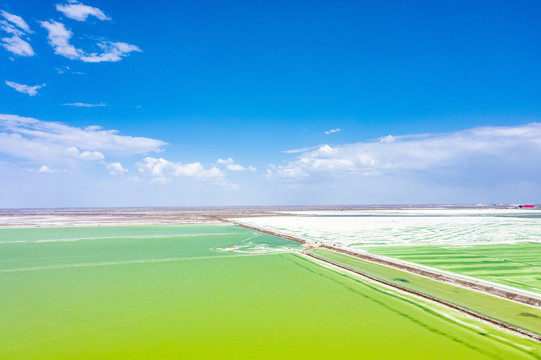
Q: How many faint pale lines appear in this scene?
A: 2